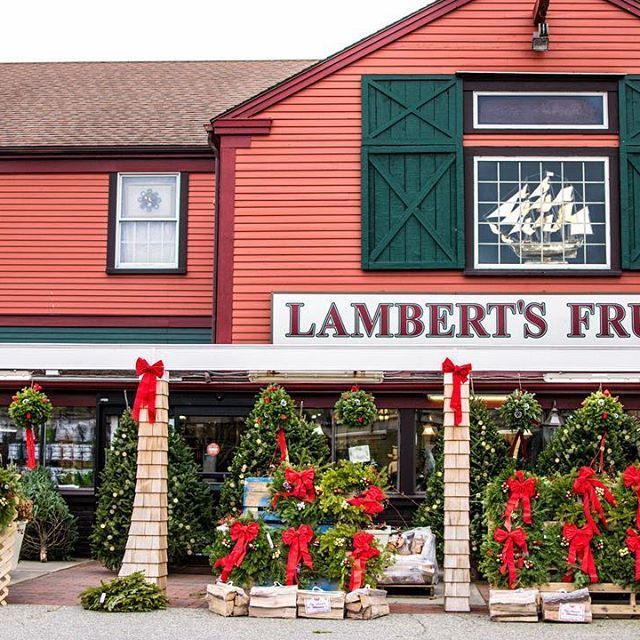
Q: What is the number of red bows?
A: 13